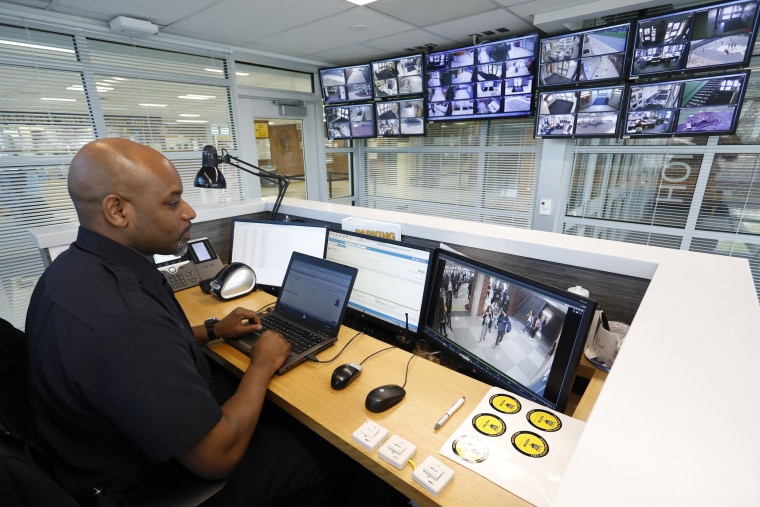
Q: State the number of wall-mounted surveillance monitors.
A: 9